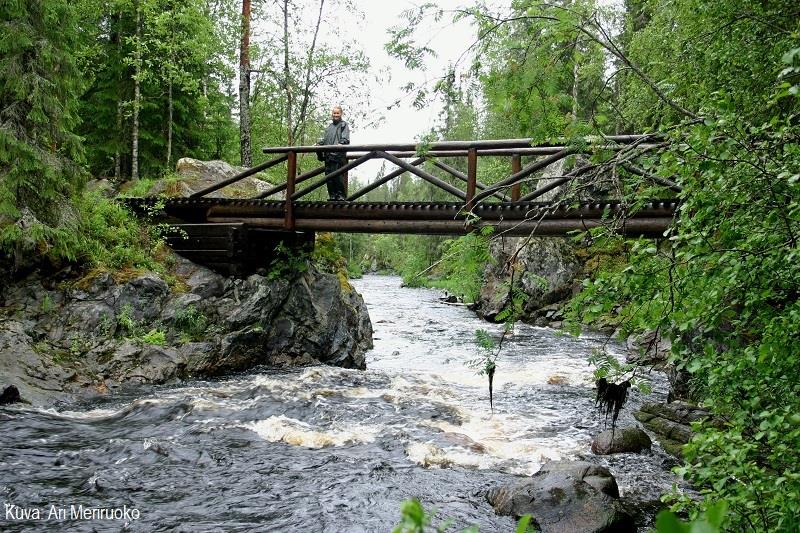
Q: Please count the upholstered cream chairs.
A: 0